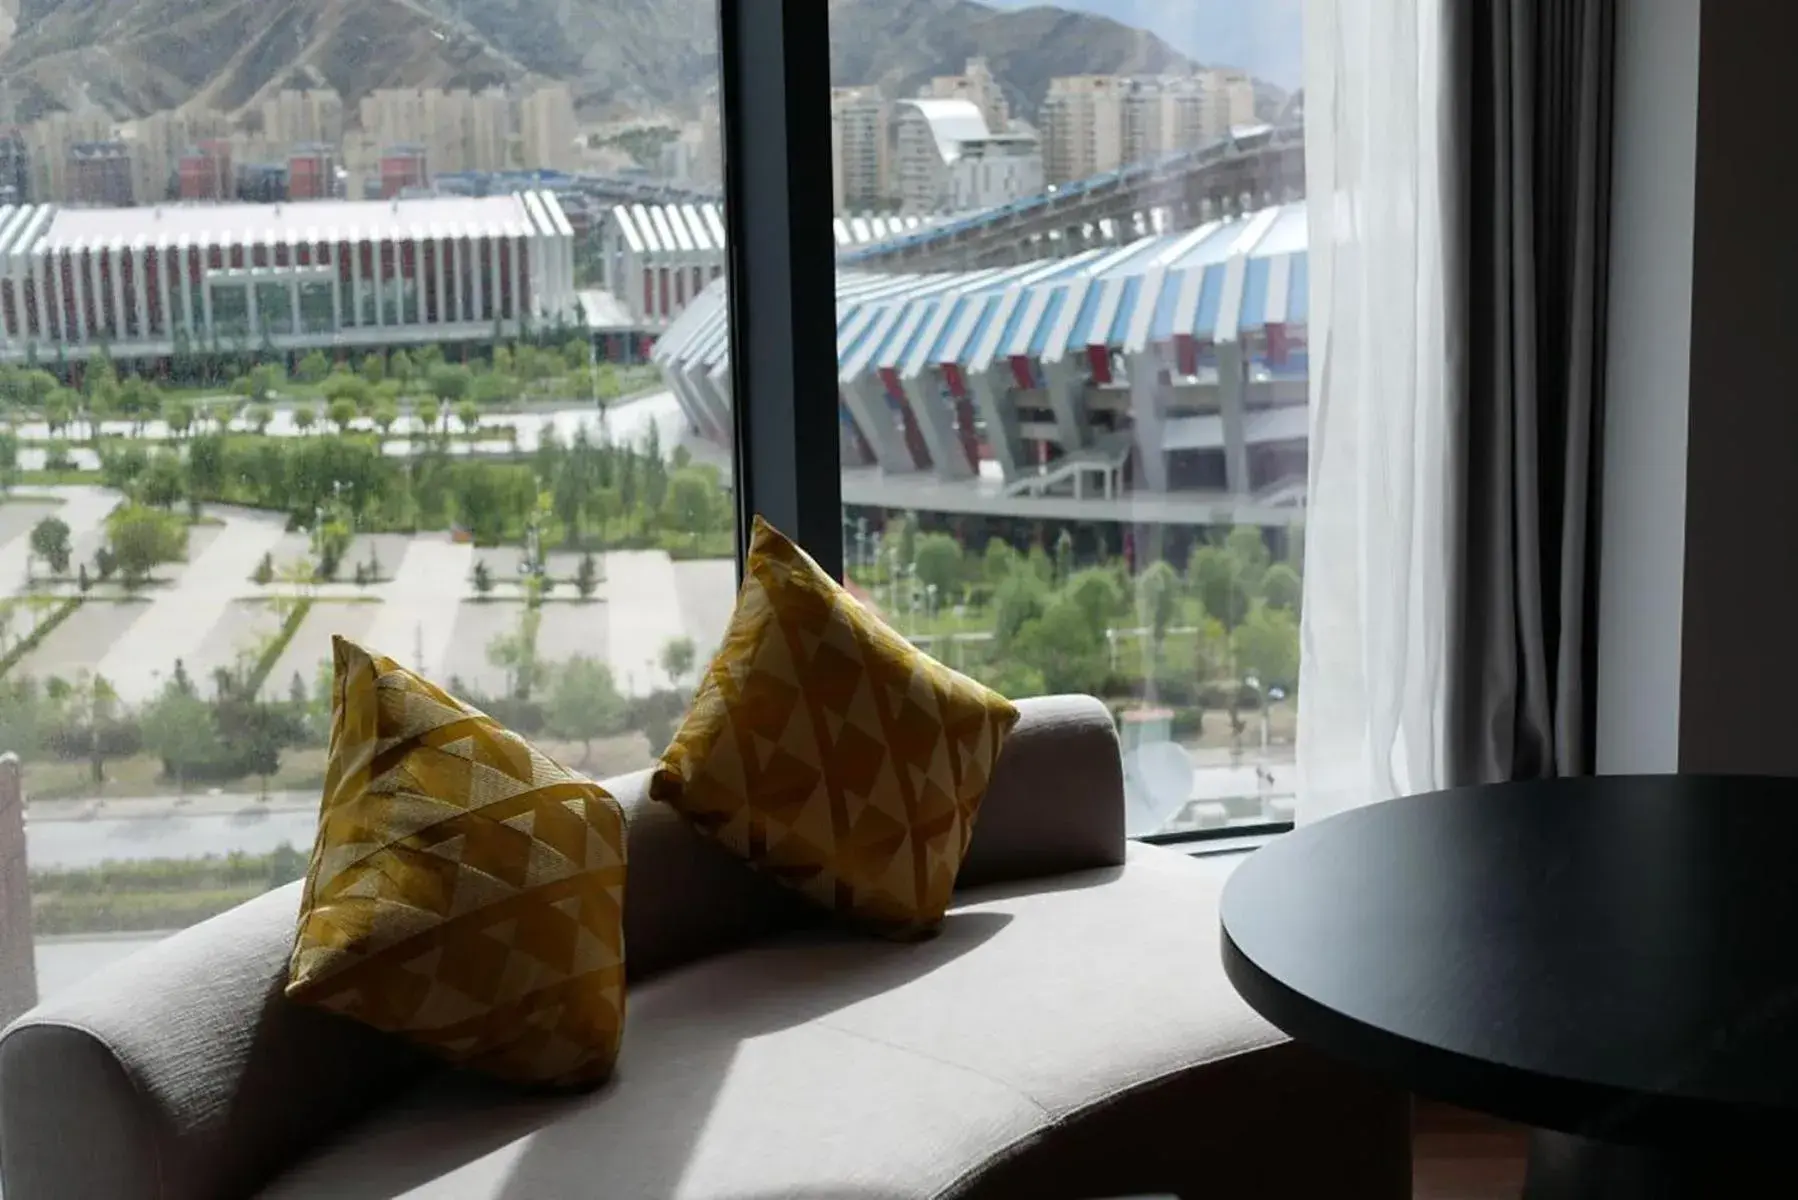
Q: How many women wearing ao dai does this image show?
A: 0